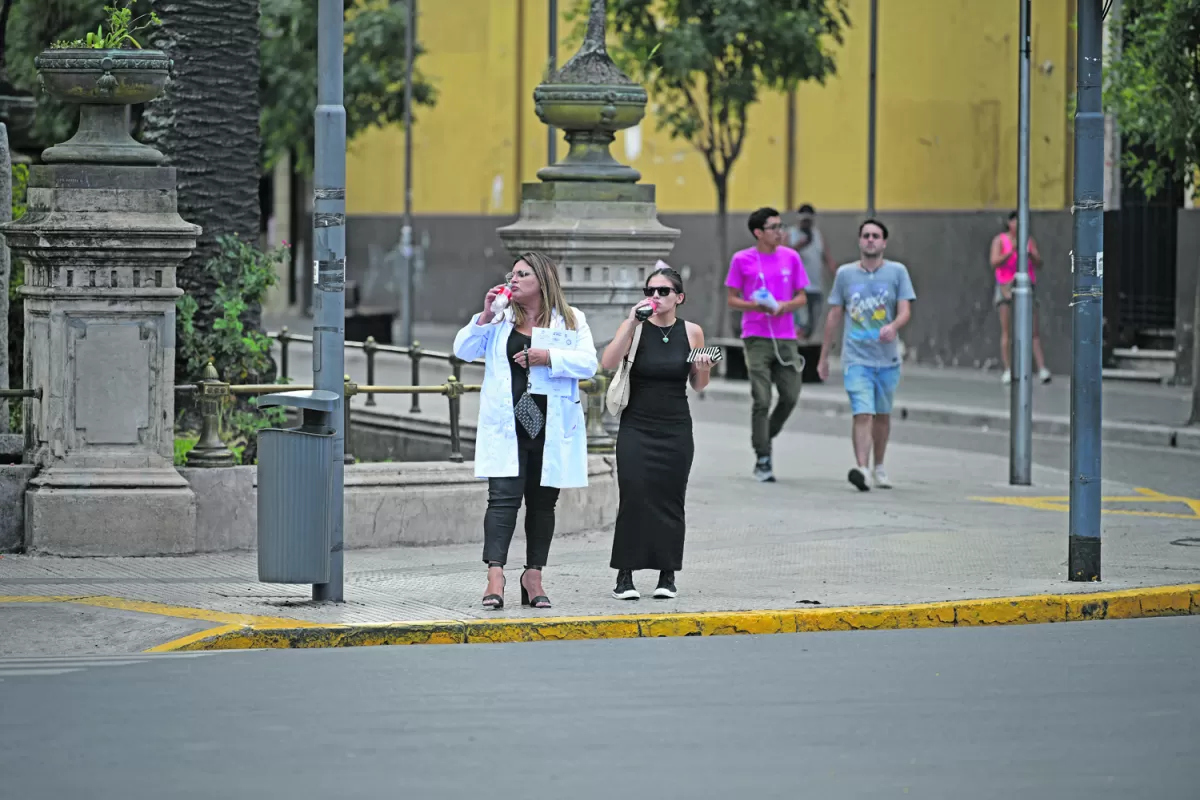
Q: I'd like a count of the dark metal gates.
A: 1